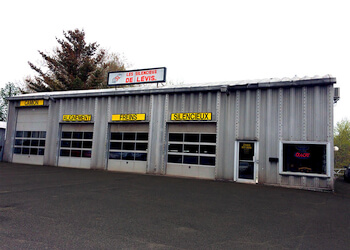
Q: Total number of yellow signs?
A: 4